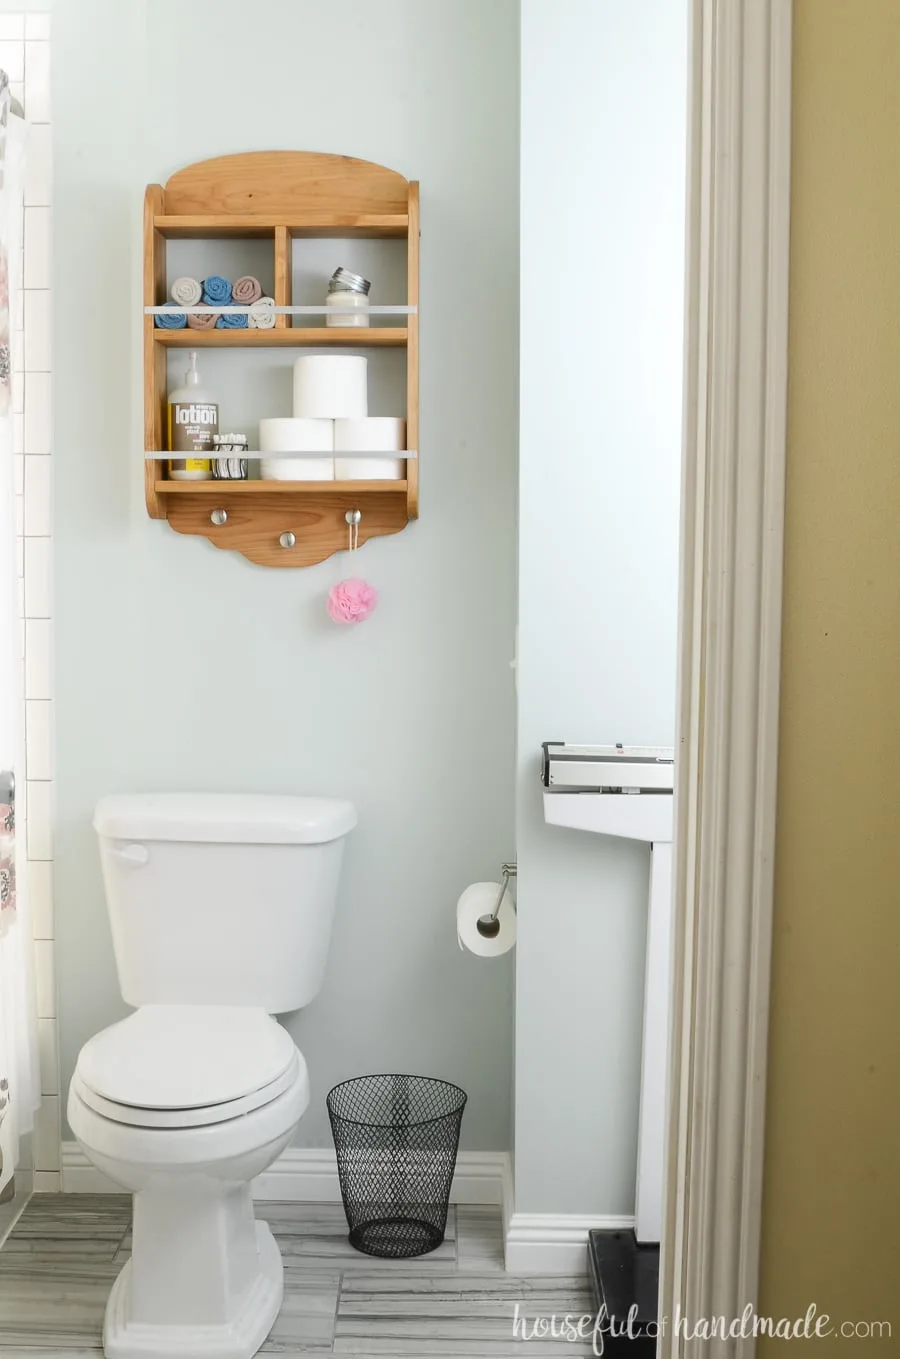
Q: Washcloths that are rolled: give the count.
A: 7